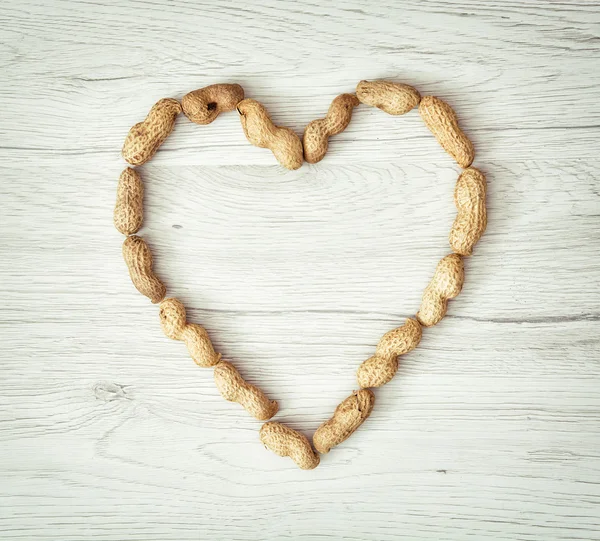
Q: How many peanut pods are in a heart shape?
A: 15